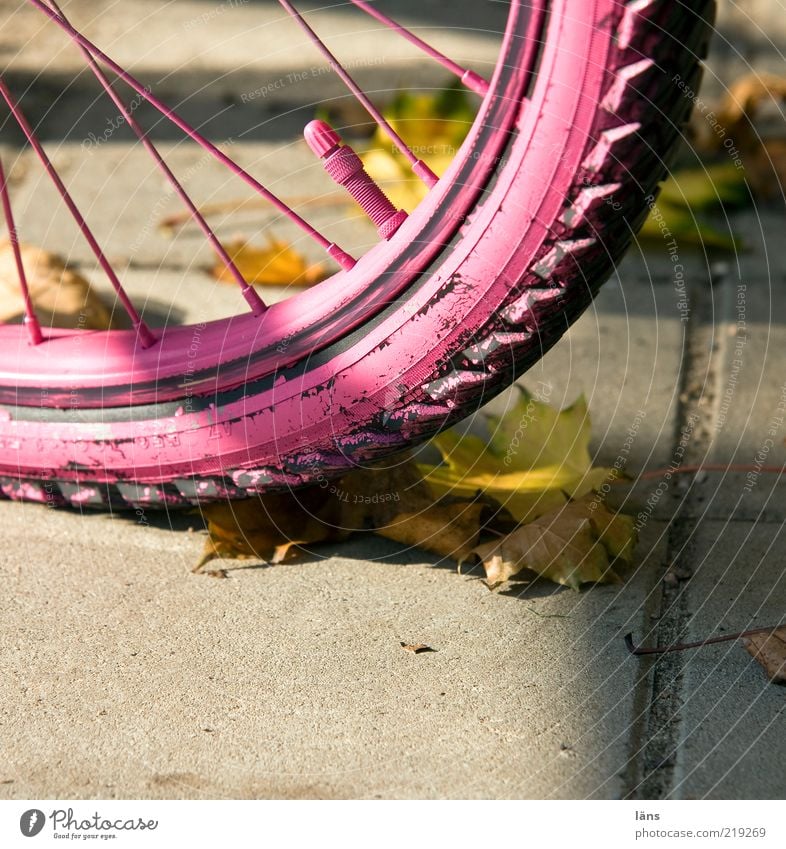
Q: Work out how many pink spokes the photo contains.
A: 6